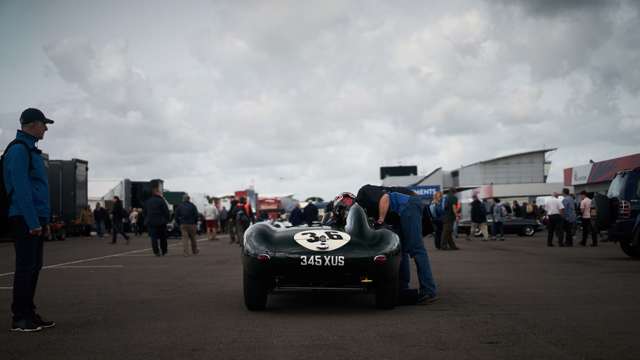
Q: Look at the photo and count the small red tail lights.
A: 2